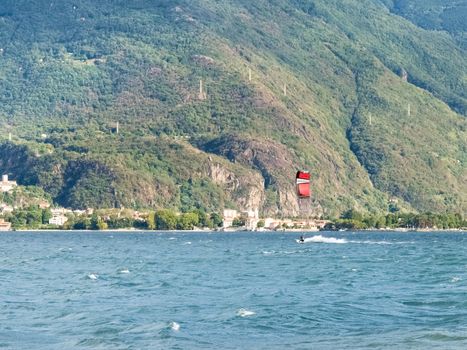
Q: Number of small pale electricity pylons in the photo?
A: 7